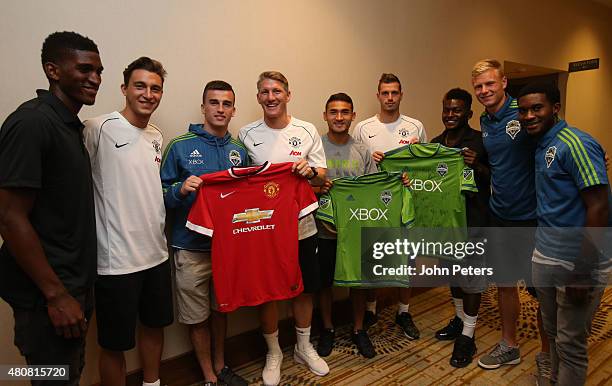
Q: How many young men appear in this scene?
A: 9